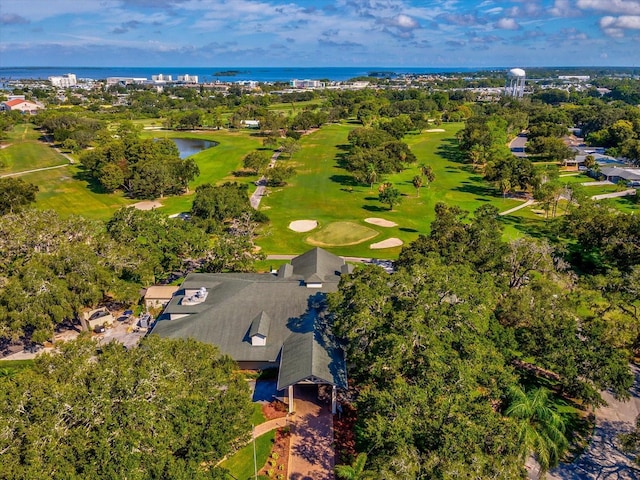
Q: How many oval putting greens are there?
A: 1